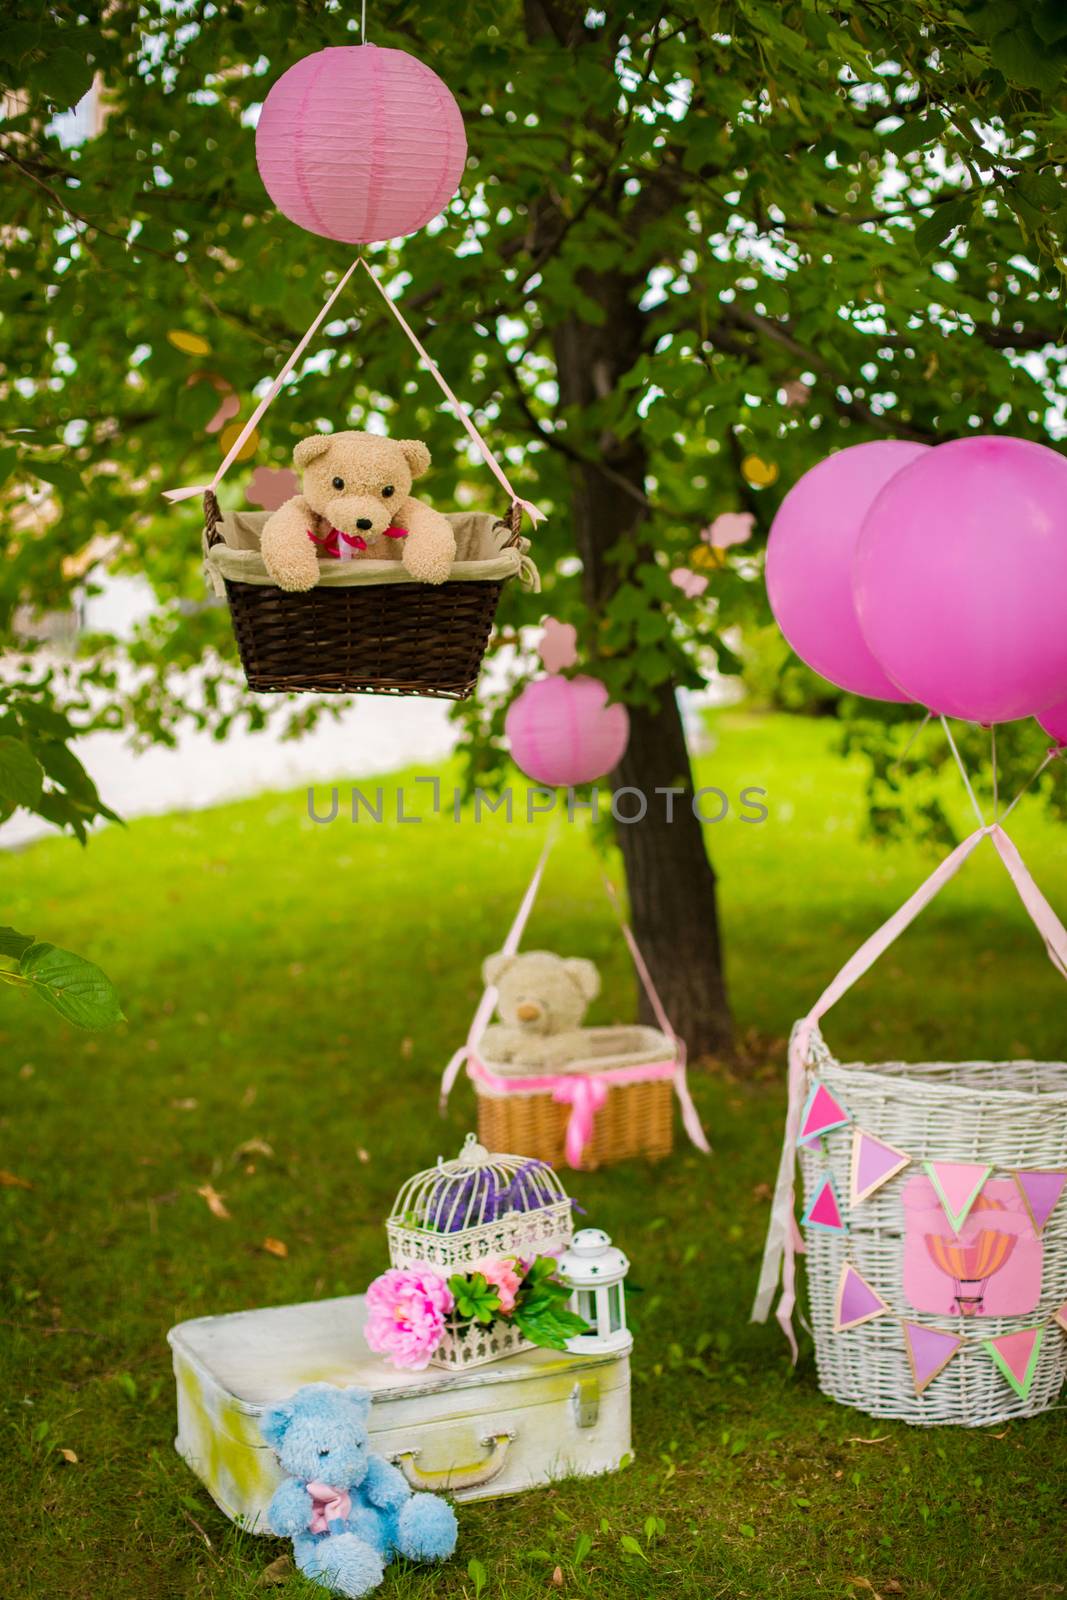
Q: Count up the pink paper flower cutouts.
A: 6